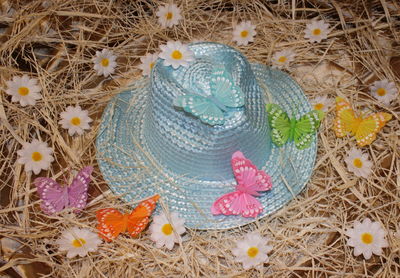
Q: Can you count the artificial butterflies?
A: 6